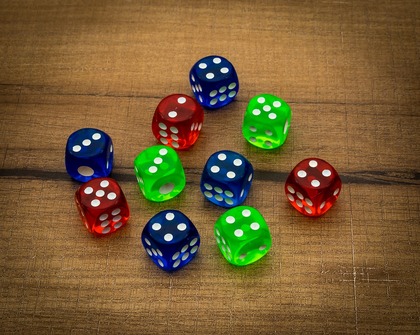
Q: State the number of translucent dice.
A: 10